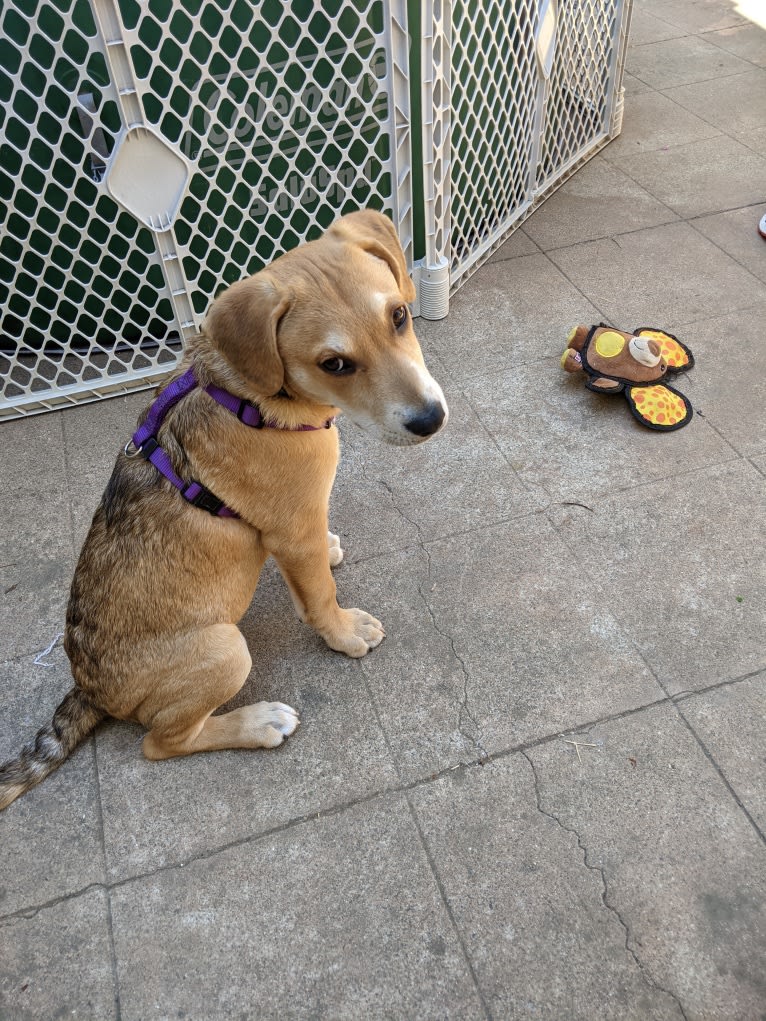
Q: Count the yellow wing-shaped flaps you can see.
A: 2